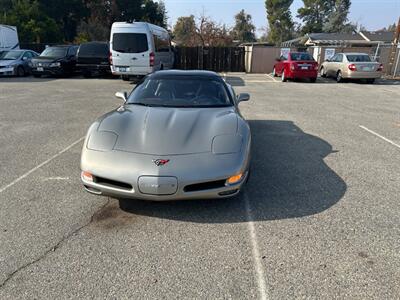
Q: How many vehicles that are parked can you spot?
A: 8